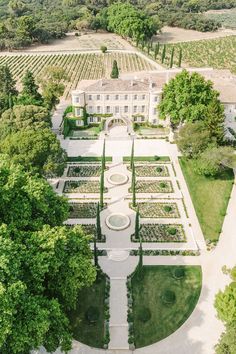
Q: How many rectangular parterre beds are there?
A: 8